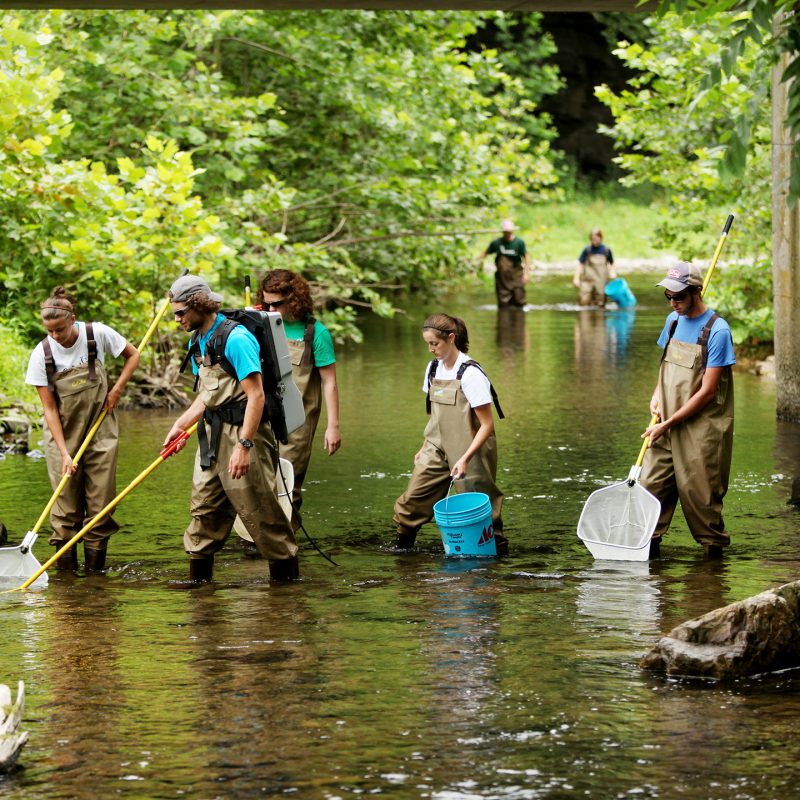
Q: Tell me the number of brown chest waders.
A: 7